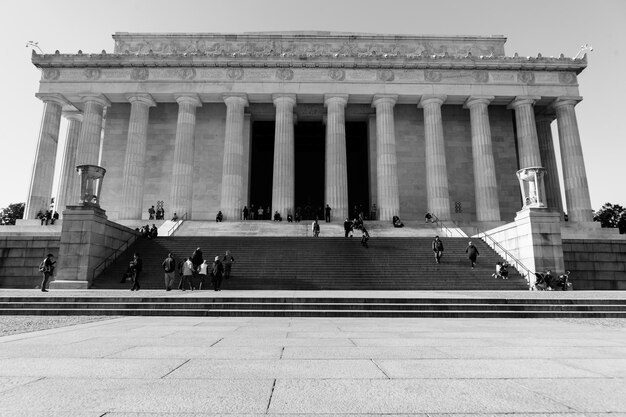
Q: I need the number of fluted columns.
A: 14